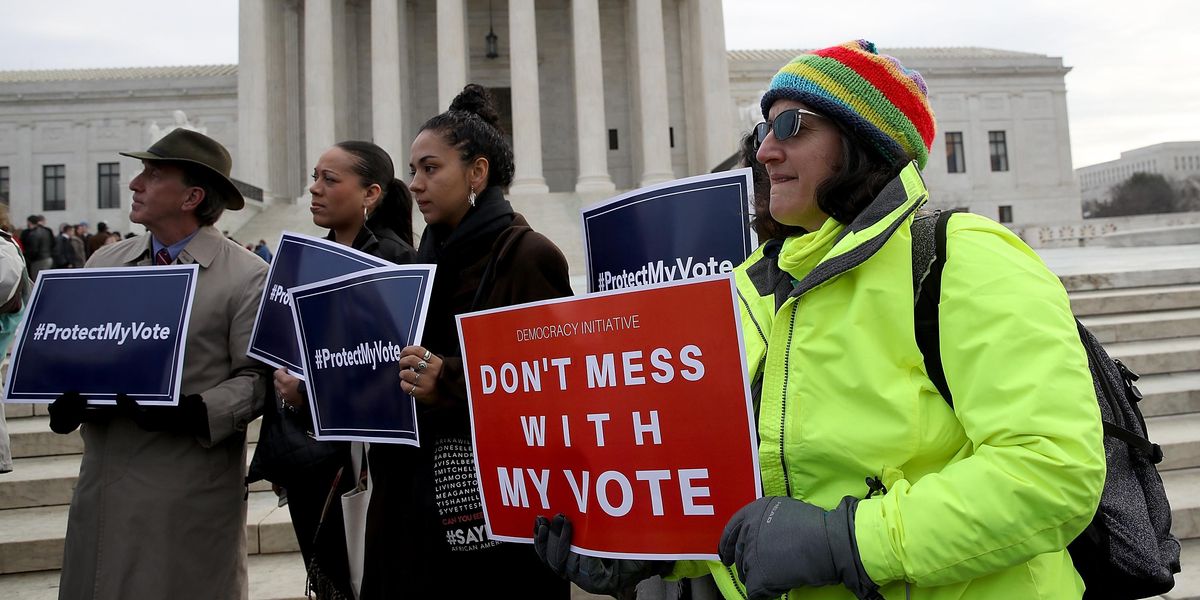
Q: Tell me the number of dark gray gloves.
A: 2